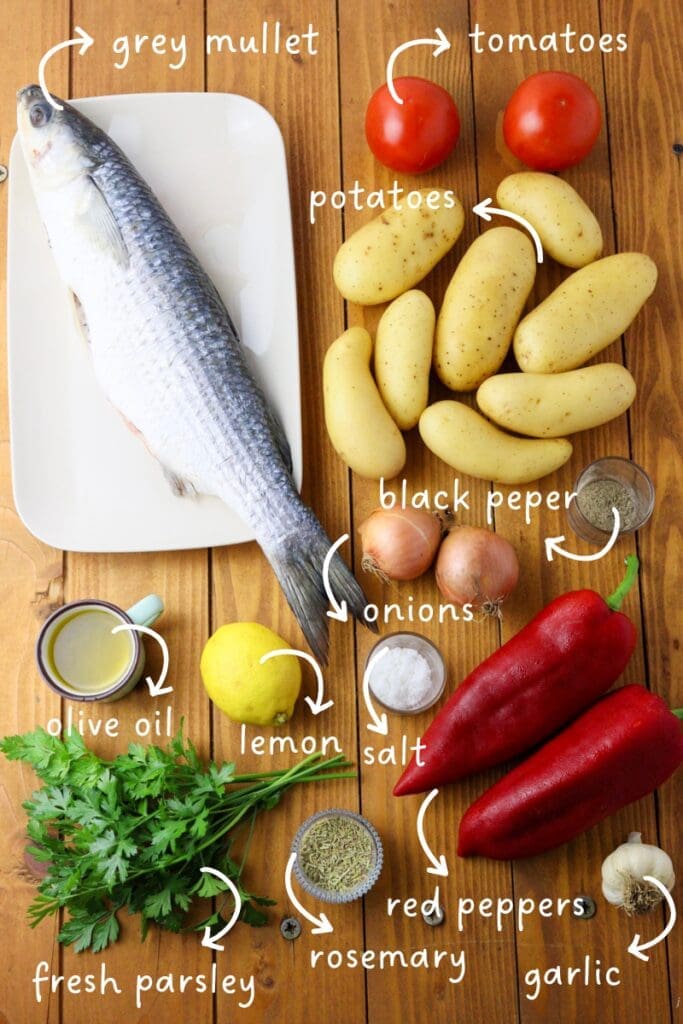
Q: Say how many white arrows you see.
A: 12